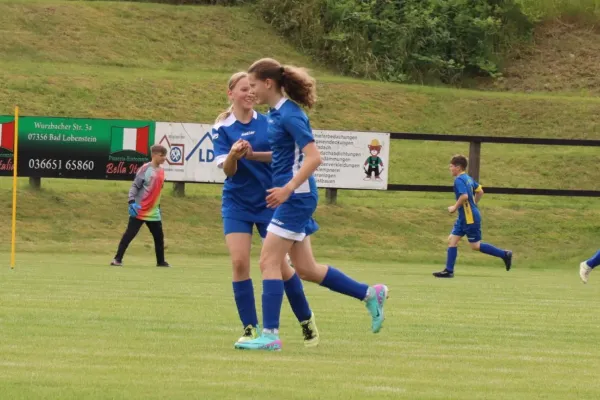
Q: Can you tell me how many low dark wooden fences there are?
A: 1